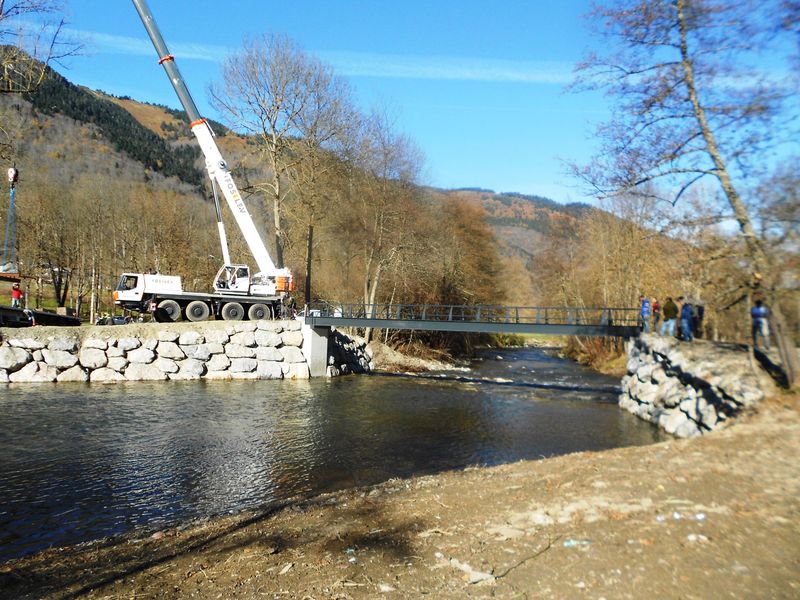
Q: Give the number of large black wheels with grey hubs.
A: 4